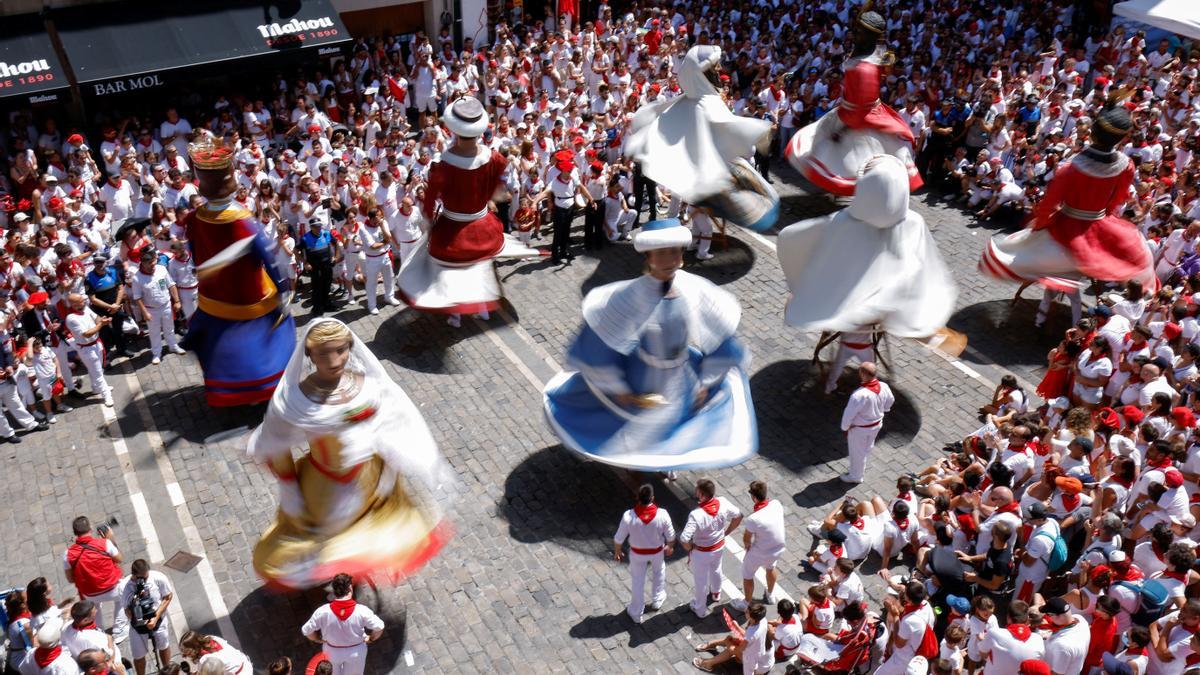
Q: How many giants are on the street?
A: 8